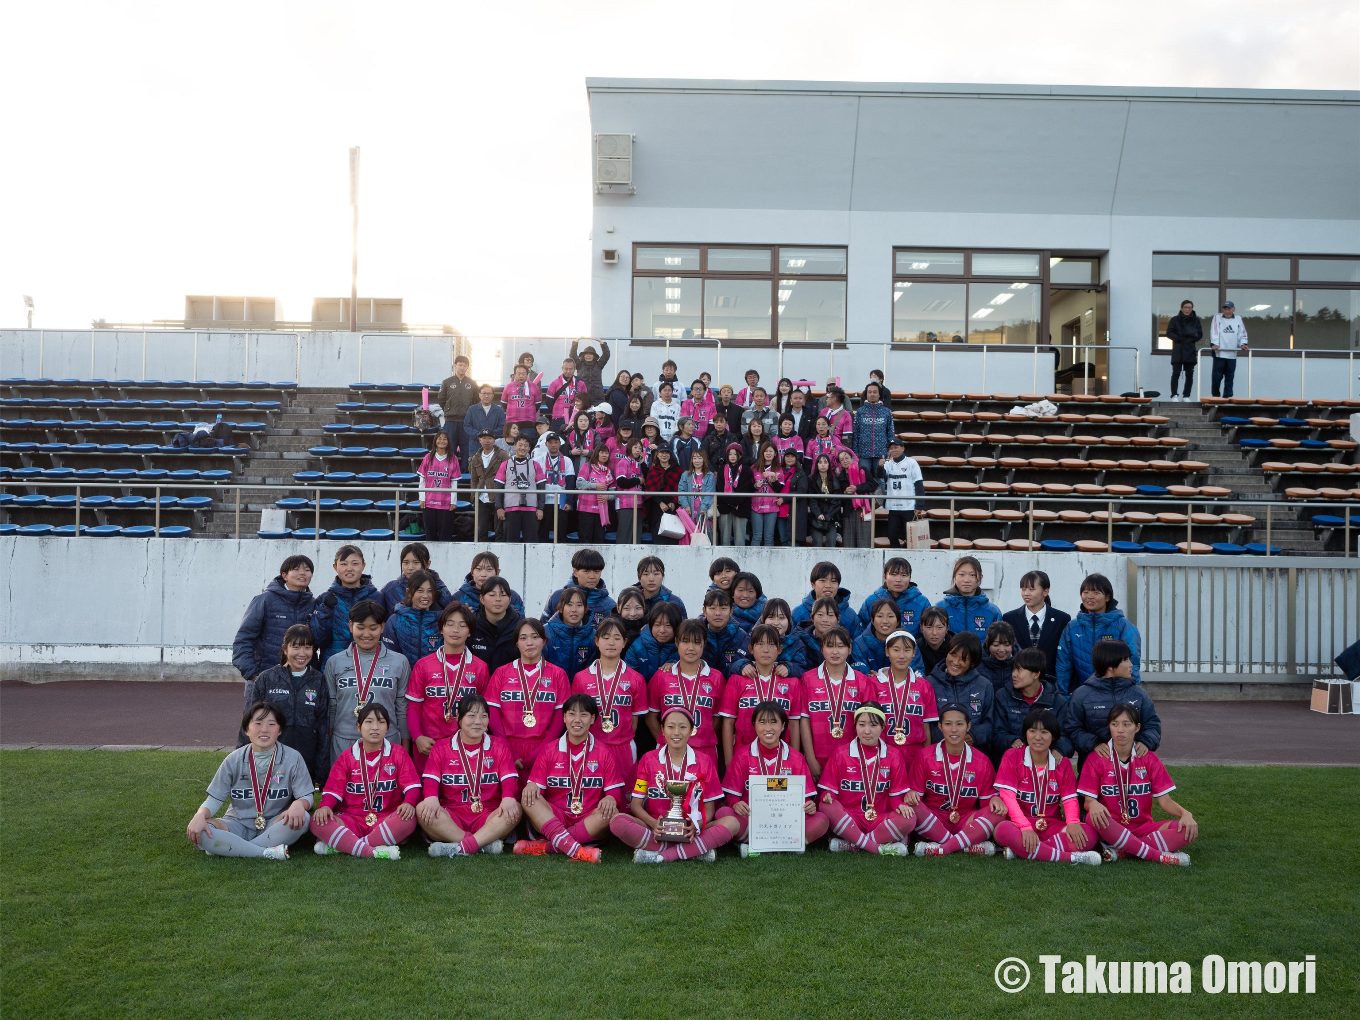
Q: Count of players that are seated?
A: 10